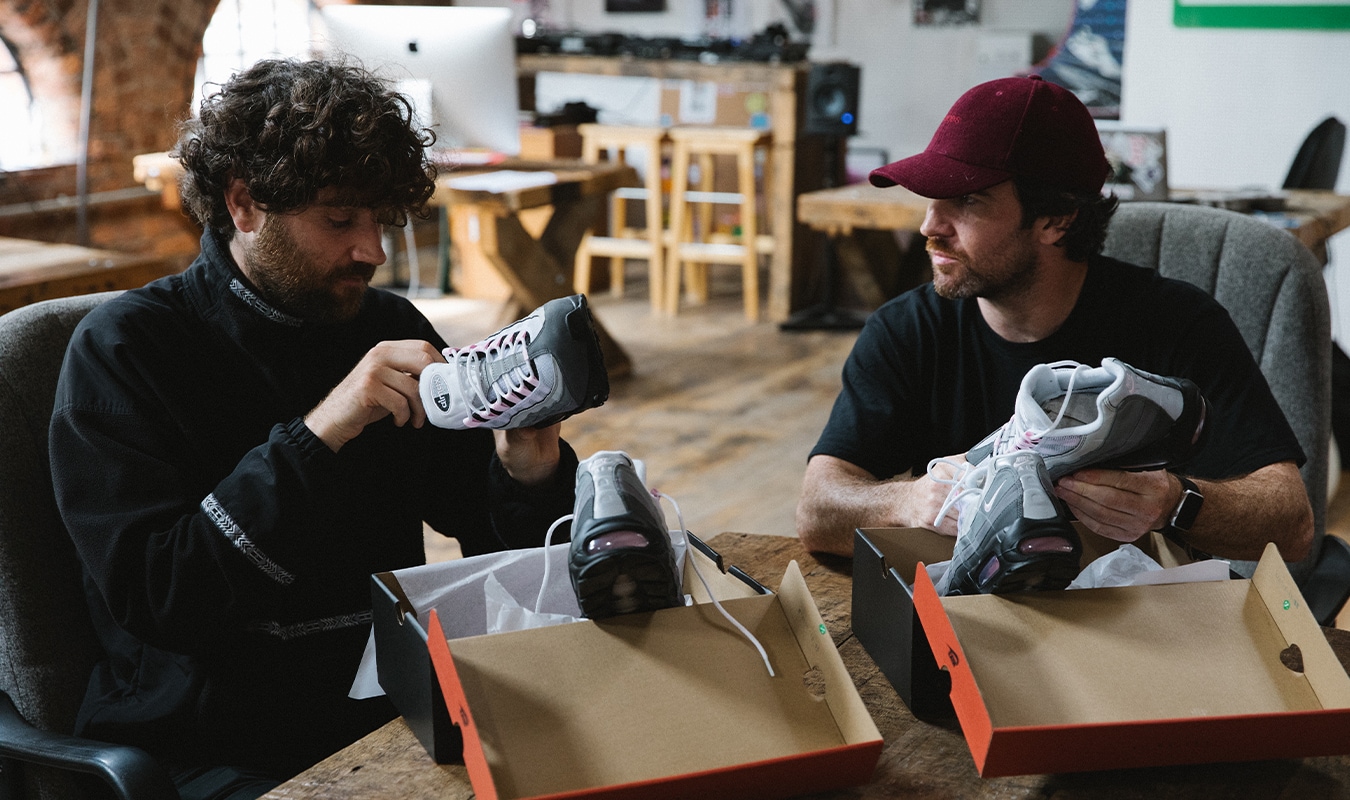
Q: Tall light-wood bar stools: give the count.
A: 2